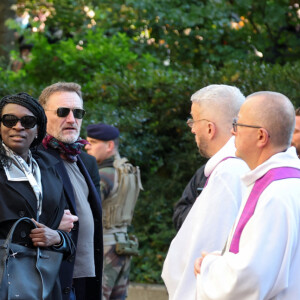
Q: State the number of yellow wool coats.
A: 0